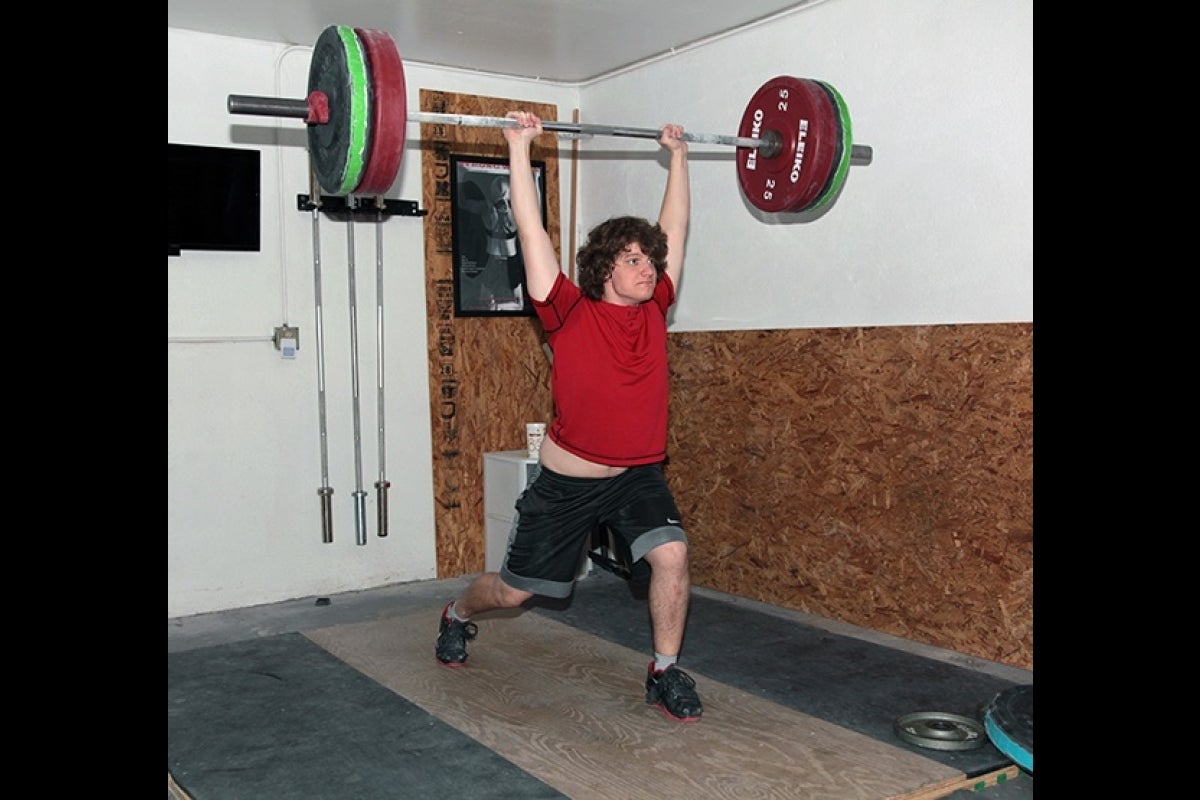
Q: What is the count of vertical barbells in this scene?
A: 3